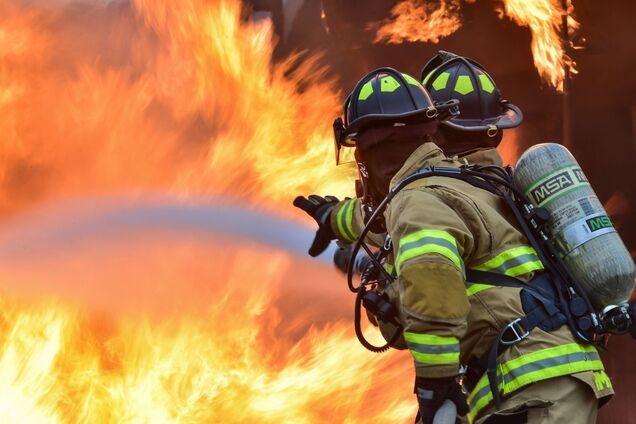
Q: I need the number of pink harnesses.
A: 0